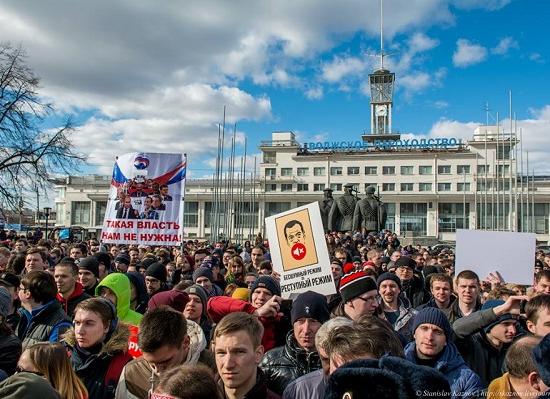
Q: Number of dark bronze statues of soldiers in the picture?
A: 3